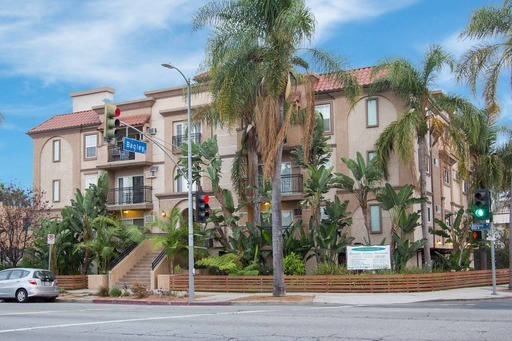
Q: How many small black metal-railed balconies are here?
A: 4